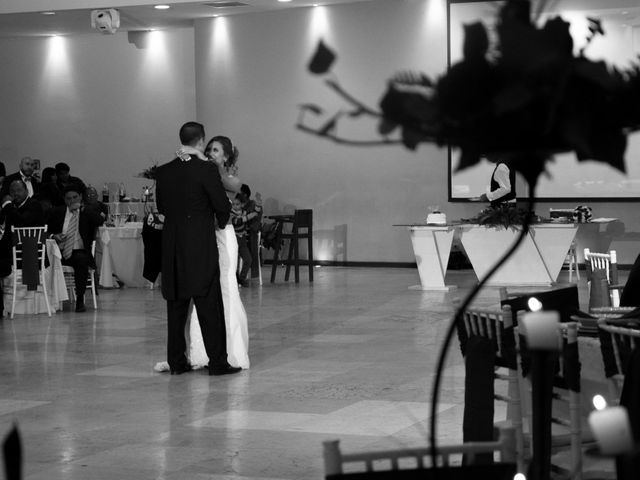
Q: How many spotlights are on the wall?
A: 5